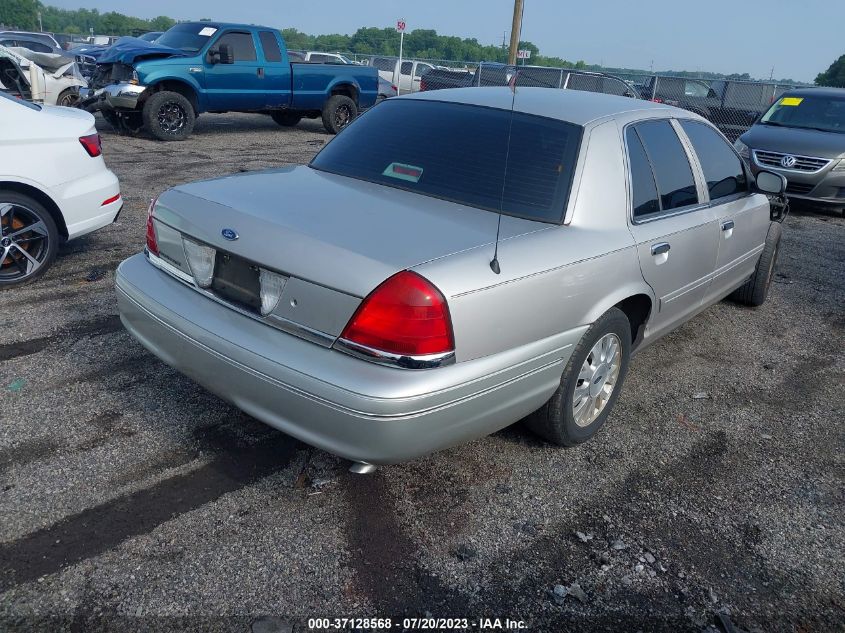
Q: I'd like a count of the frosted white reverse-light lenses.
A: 2